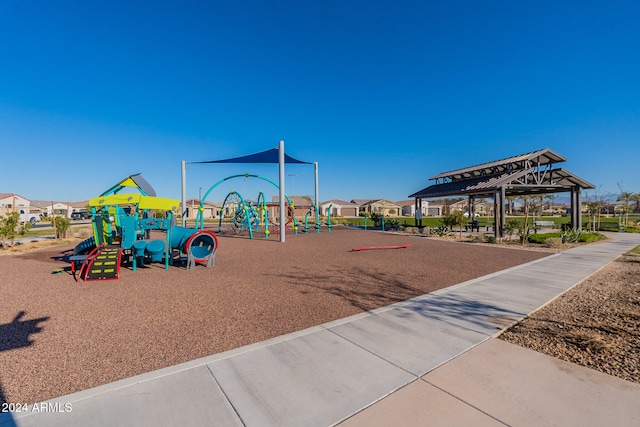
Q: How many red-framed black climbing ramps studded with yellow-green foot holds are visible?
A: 1